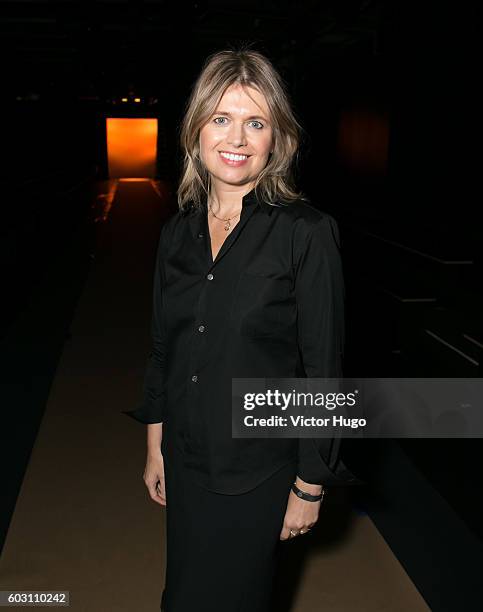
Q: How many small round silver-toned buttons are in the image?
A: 3